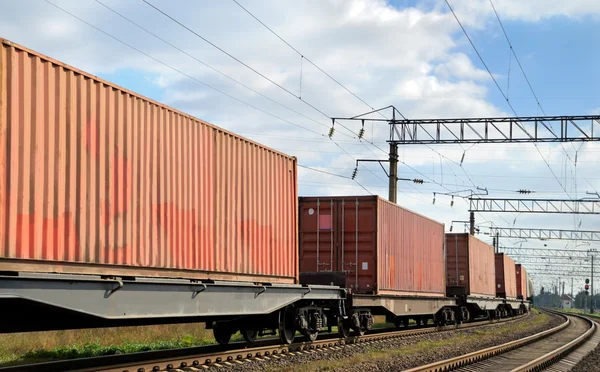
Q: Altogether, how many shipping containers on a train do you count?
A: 5